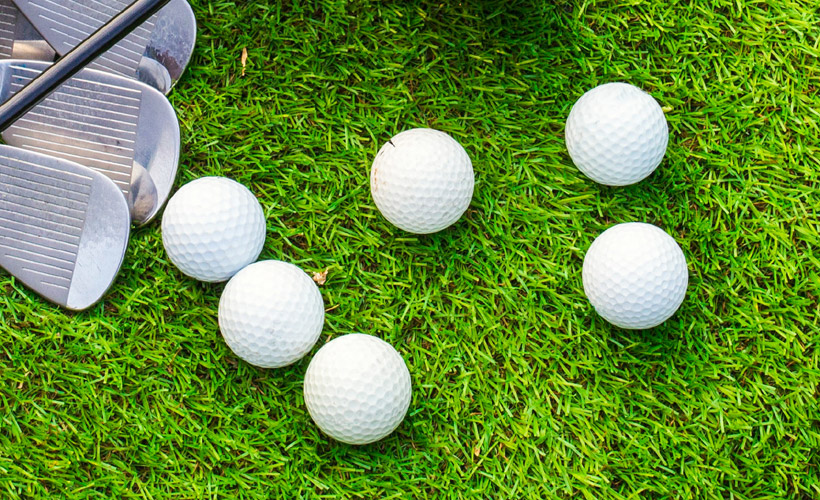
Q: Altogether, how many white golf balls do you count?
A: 6